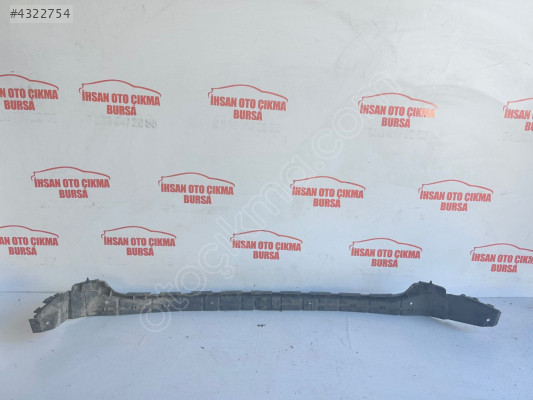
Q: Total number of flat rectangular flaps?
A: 9